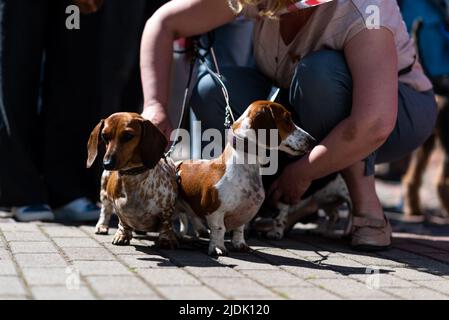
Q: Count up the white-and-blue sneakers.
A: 2